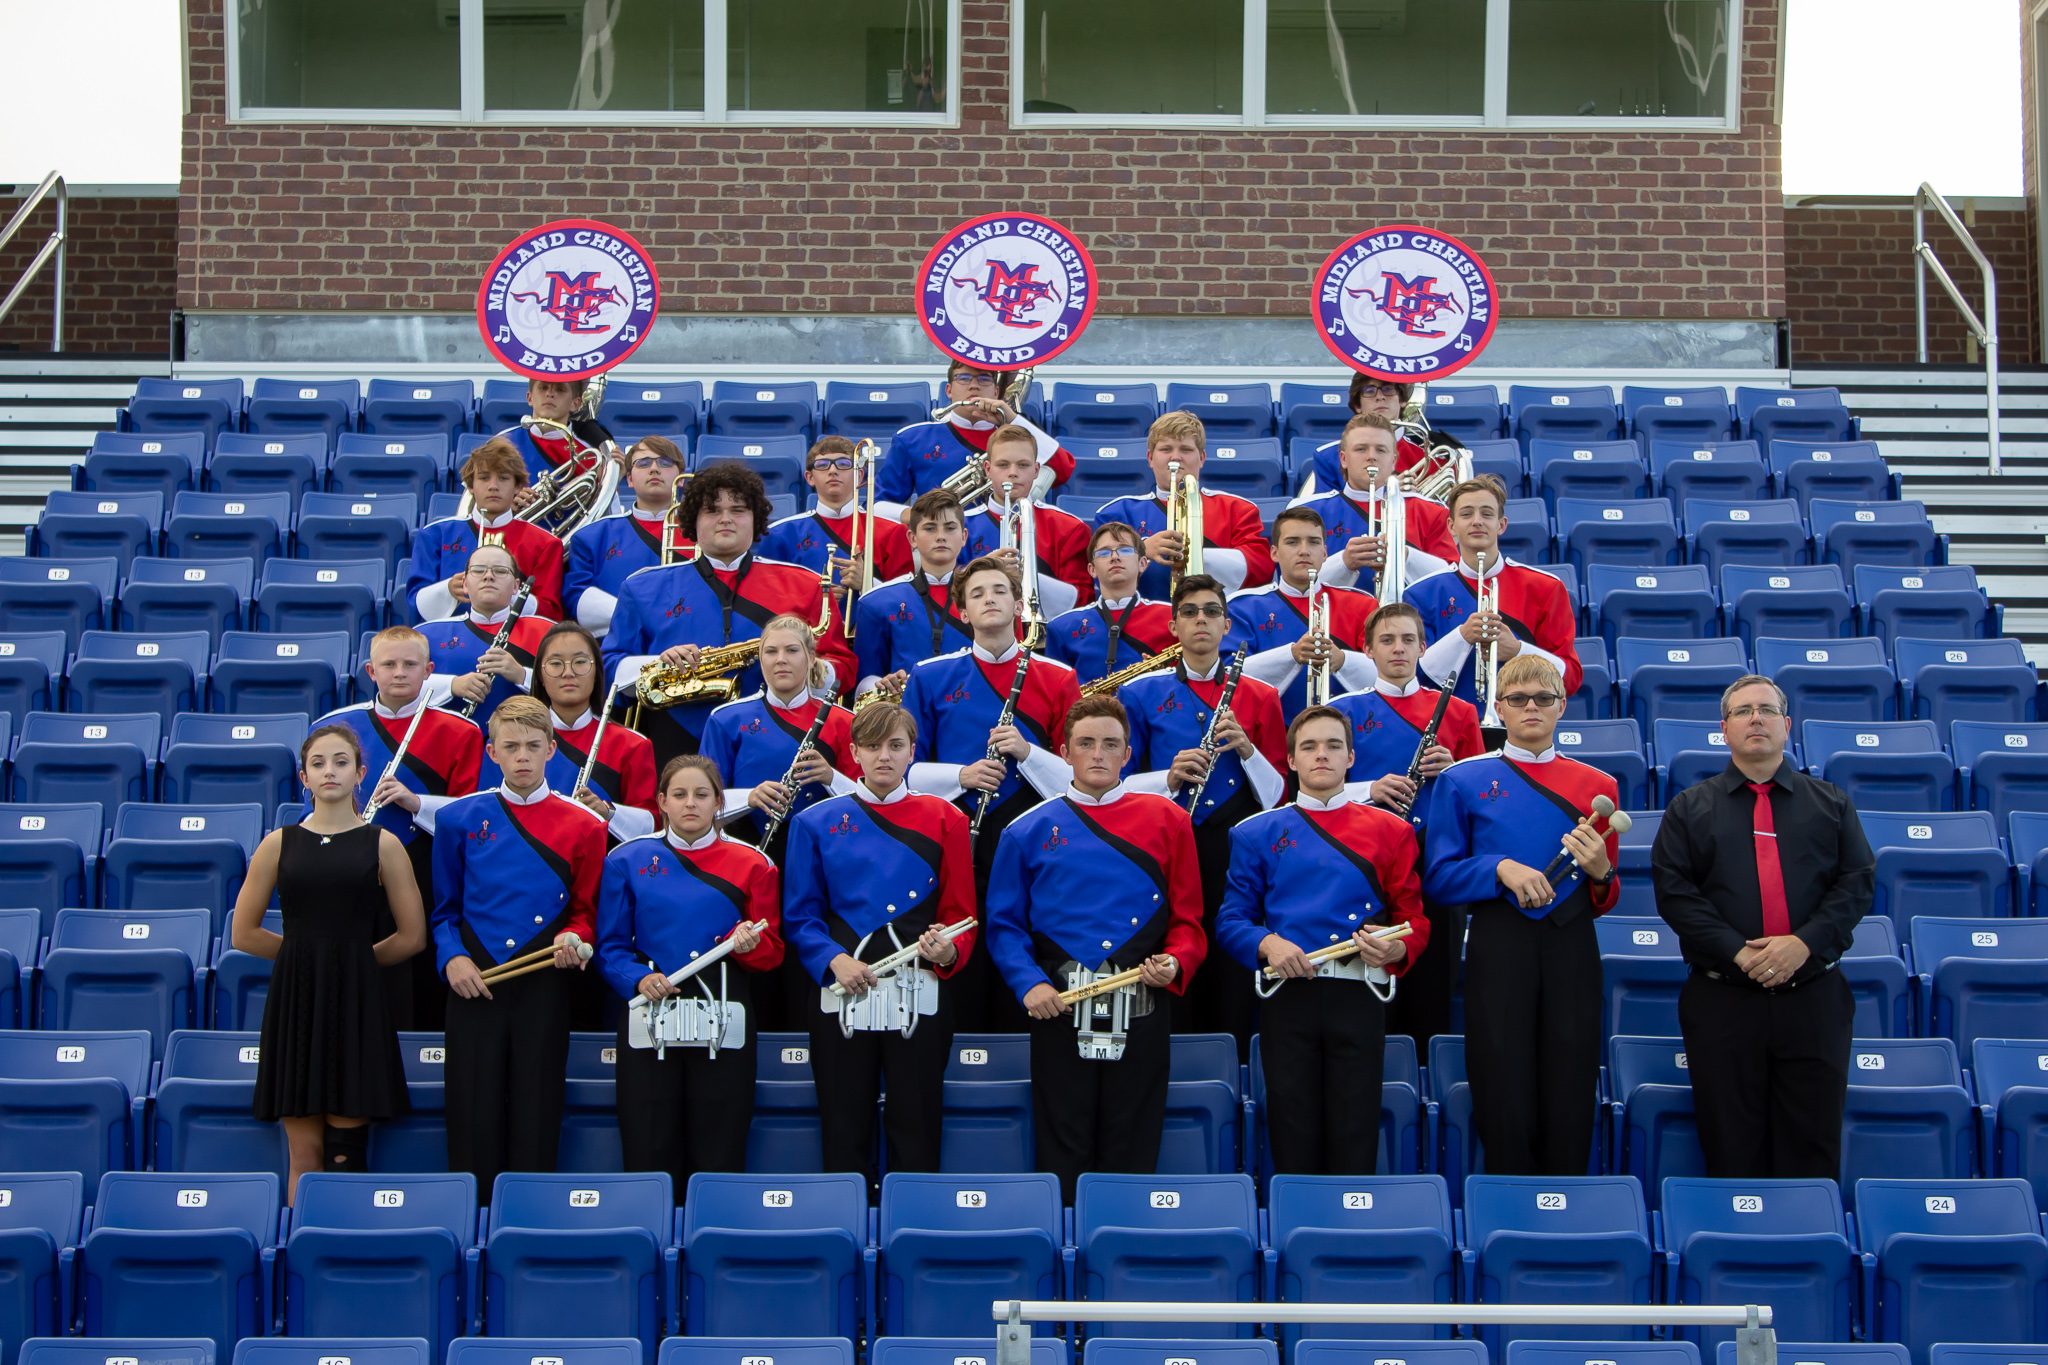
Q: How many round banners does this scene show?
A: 3